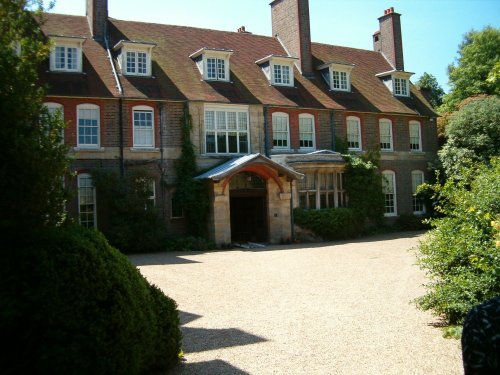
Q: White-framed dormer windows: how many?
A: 6